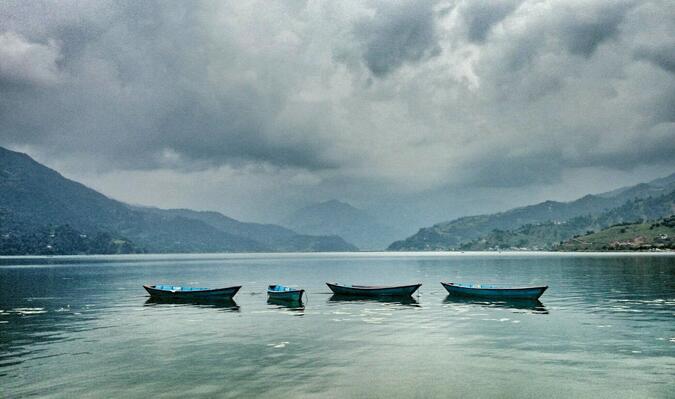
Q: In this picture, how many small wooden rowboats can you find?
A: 4